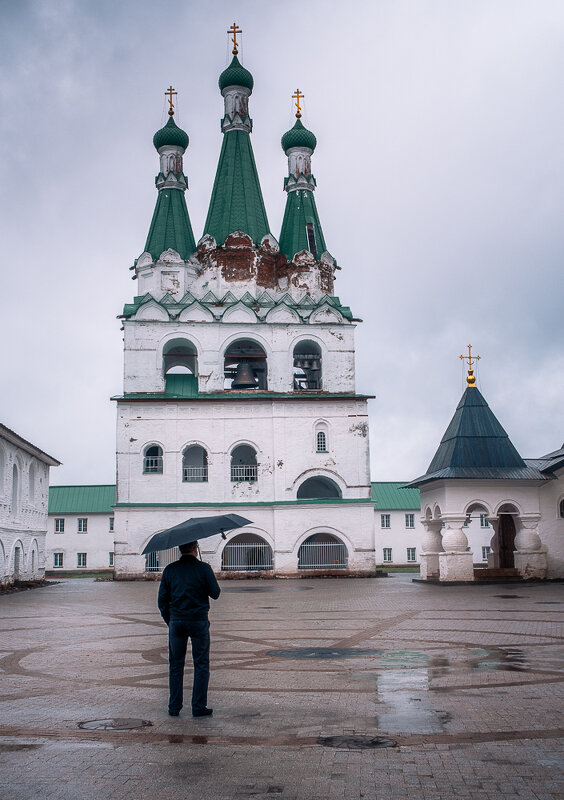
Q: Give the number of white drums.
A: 3